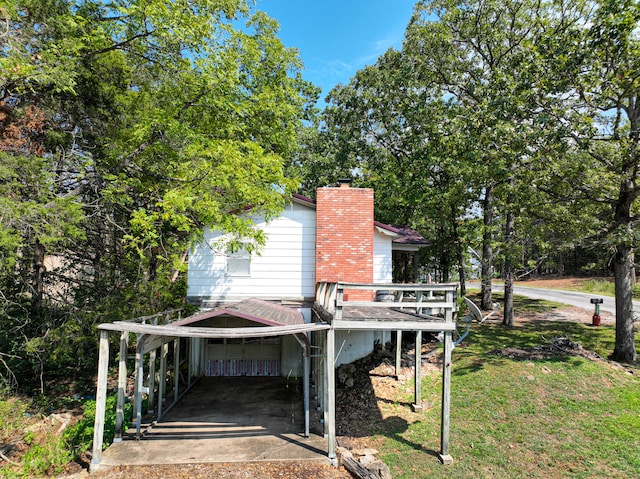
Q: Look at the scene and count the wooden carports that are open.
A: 1